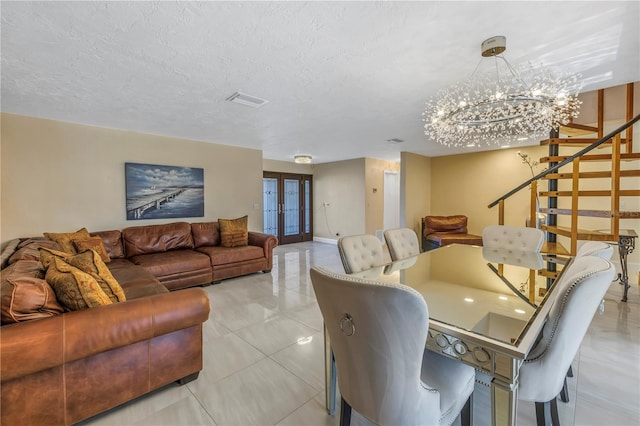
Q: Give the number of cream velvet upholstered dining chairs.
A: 6